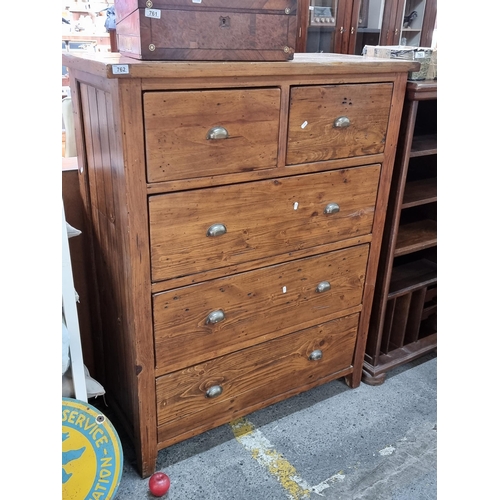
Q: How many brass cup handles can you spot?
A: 8